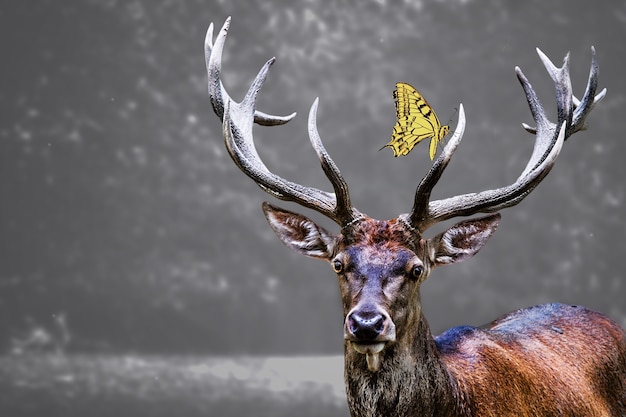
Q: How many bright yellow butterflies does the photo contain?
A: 1